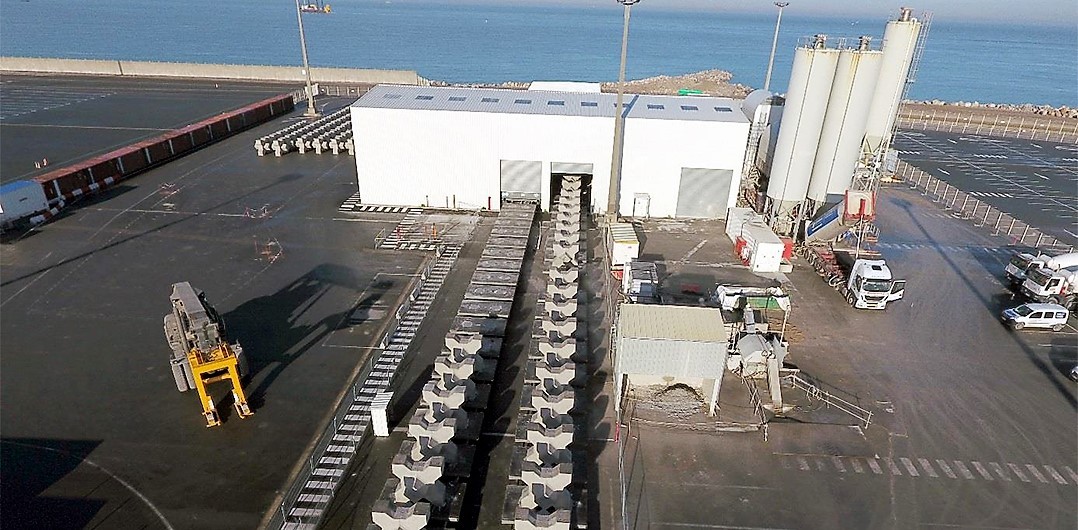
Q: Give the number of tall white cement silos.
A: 3